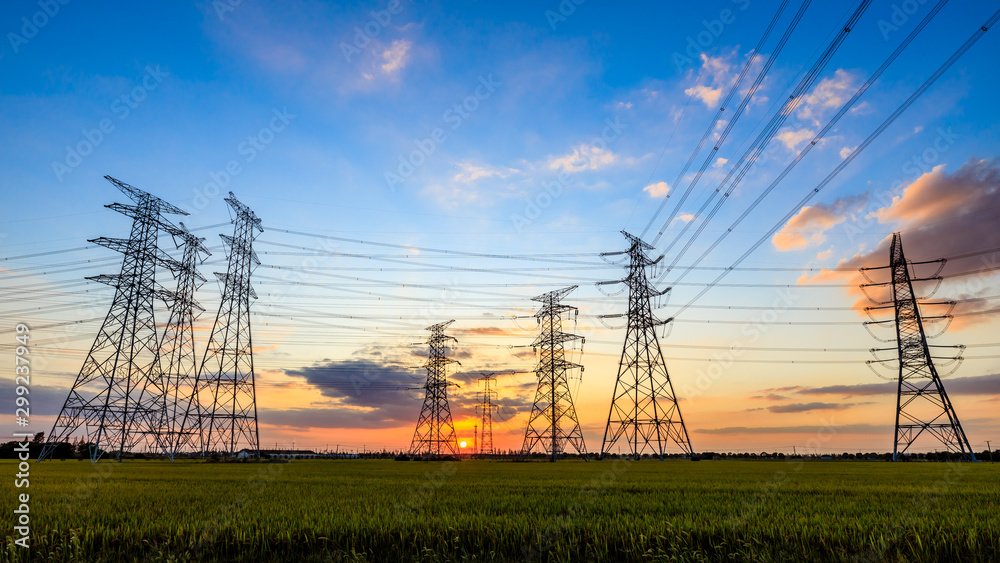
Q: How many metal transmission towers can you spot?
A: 8